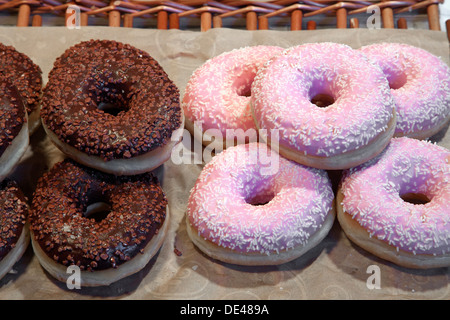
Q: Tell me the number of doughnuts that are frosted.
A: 10